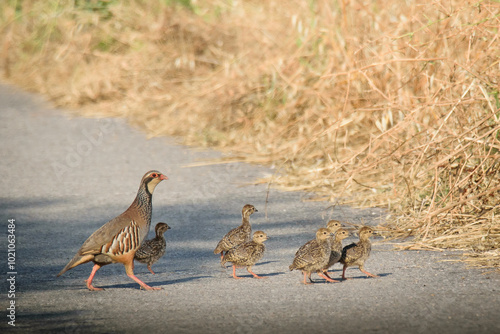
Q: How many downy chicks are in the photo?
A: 7